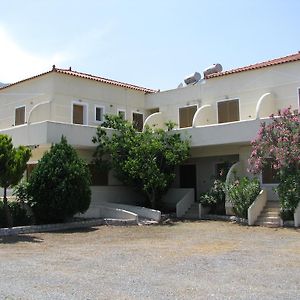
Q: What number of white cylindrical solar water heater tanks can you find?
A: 2